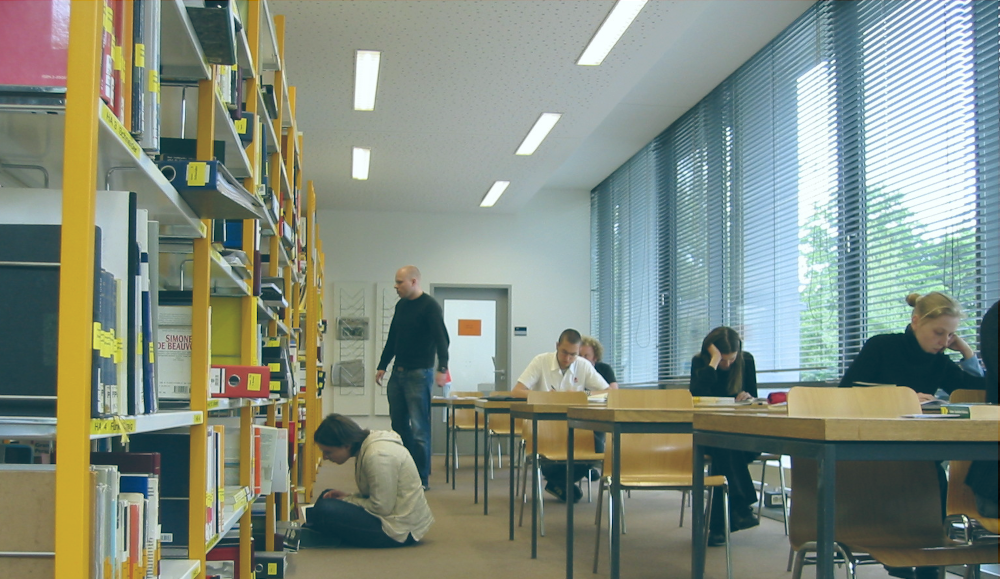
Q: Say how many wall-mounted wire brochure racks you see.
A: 2